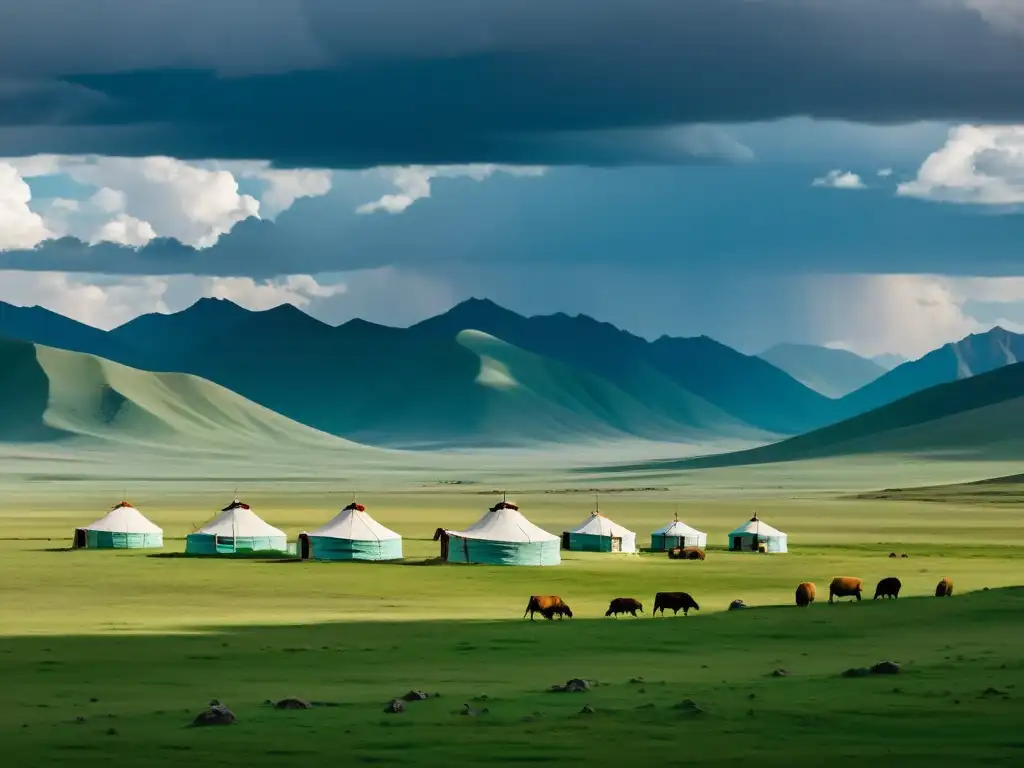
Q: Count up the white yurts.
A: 7